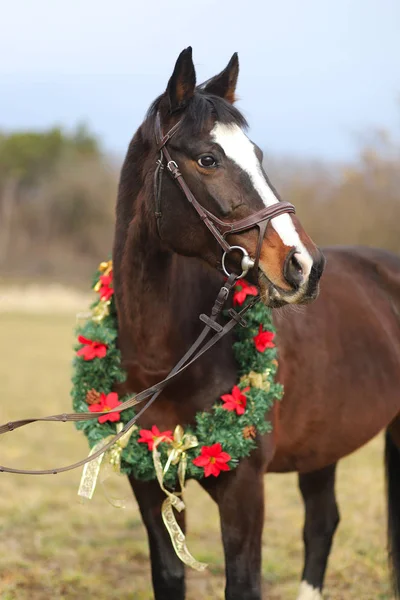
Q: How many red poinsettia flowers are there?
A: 8